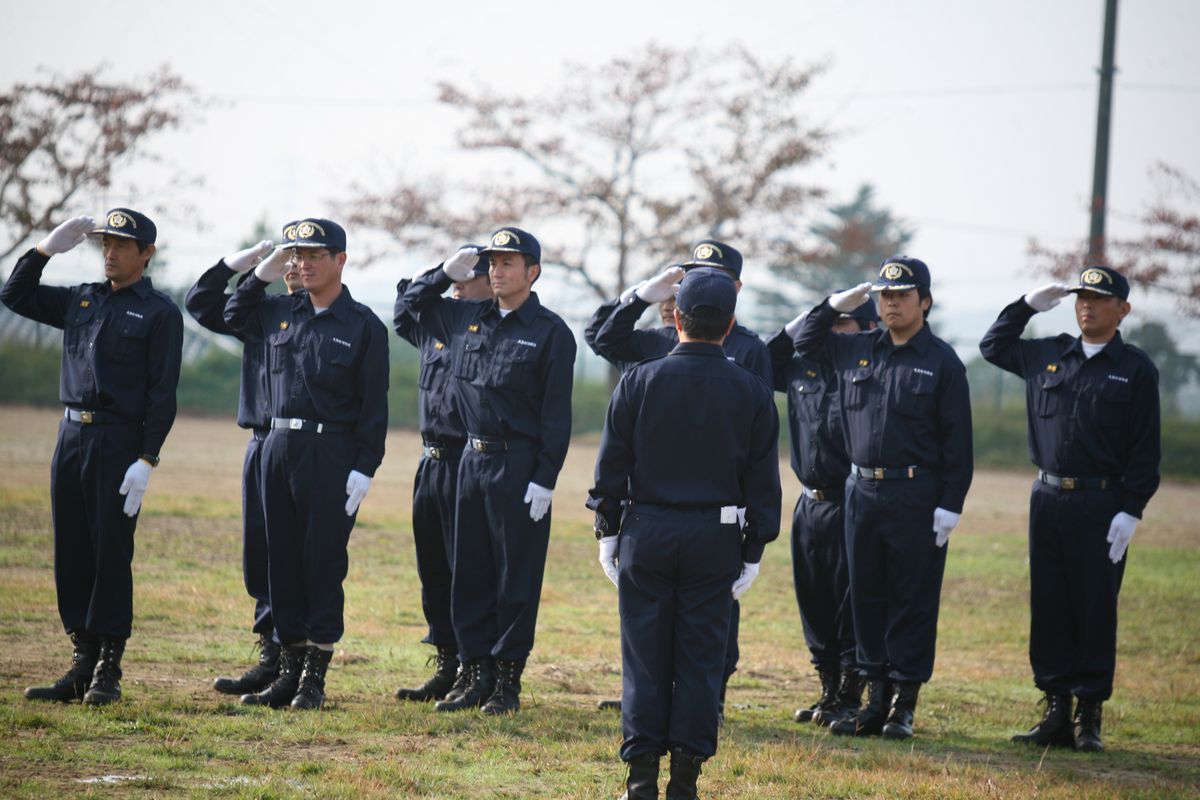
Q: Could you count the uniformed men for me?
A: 11